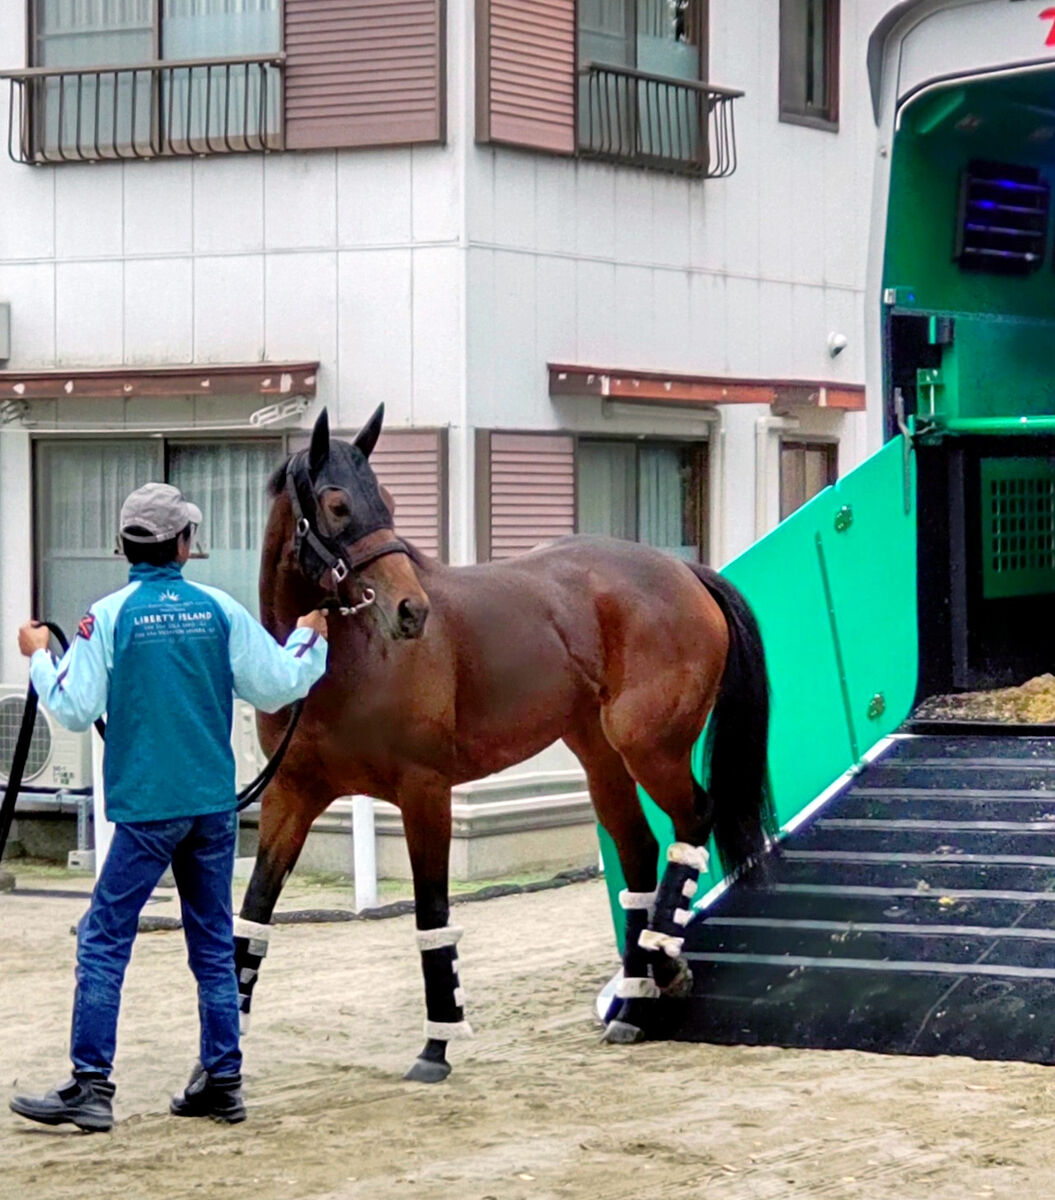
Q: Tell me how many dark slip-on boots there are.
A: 2